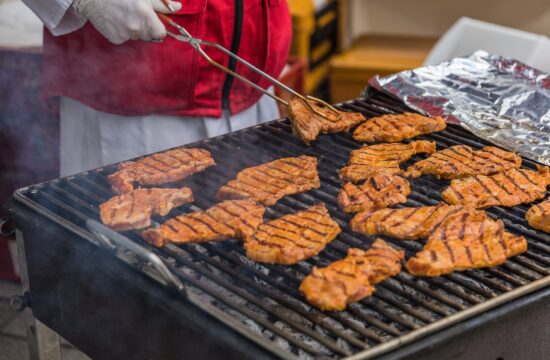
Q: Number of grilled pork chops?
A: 15